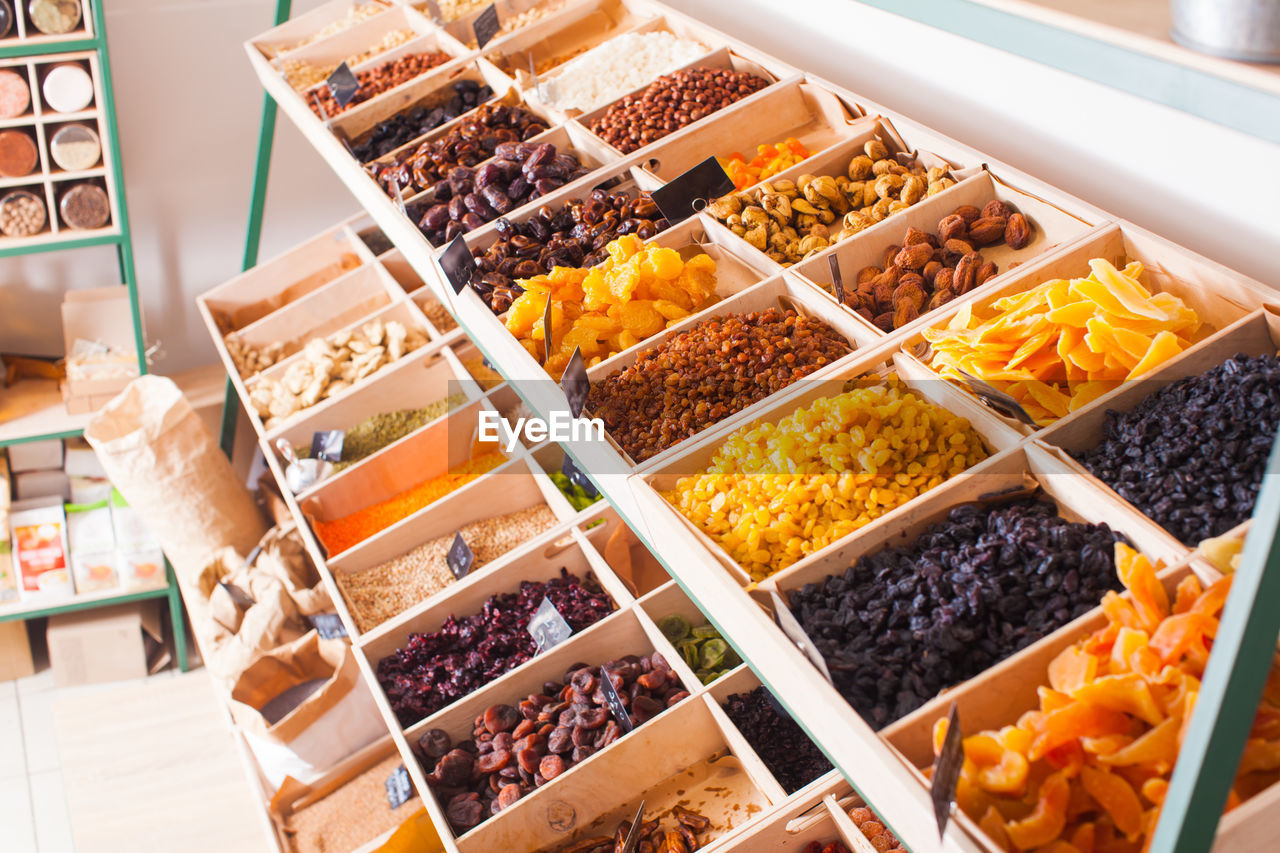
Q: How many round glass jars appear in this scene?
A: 8